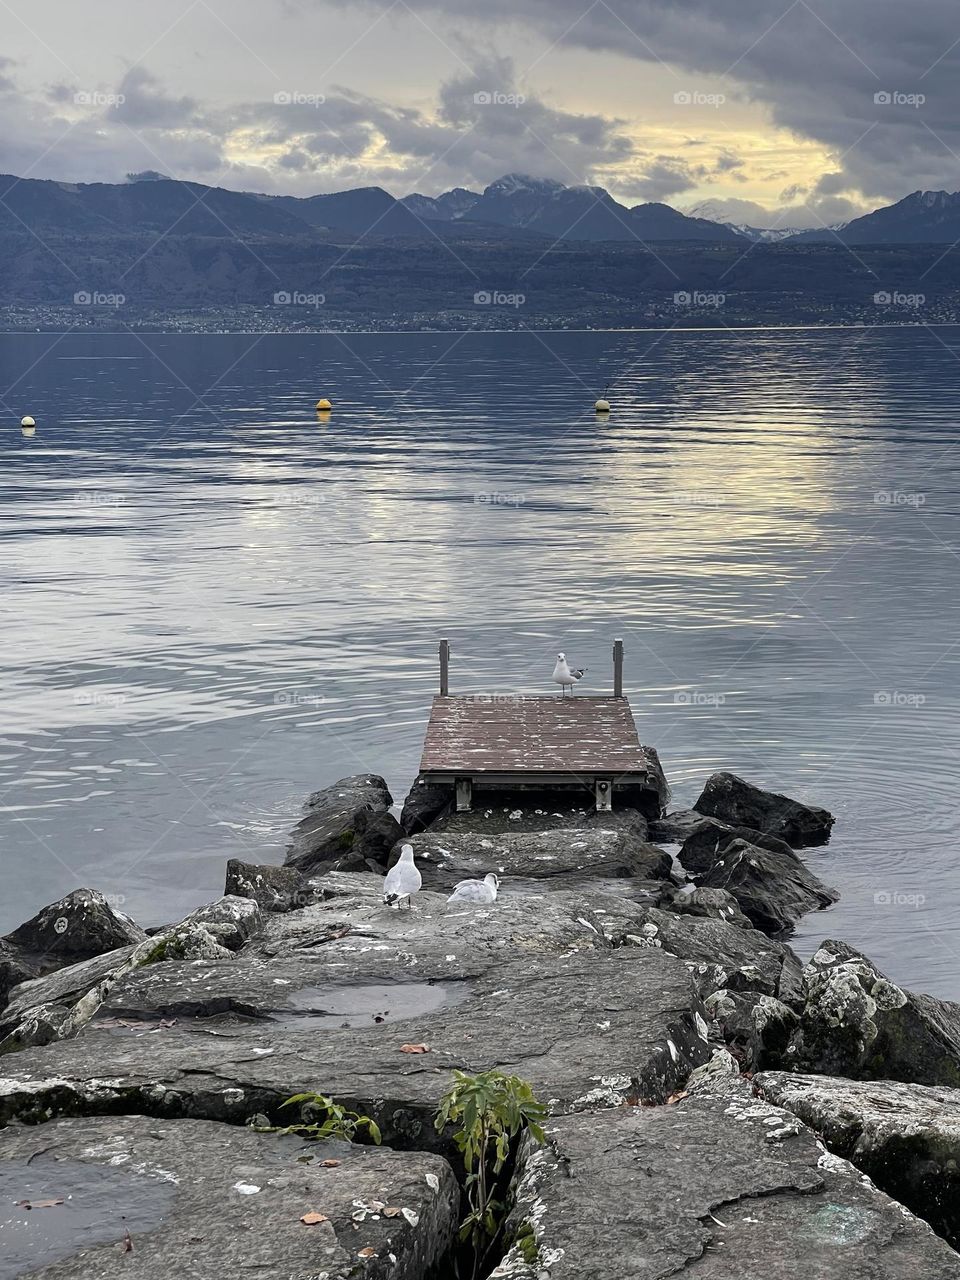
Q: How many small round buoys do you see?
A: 3